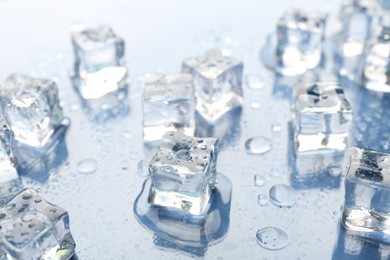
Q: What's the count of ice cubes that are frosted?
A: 0